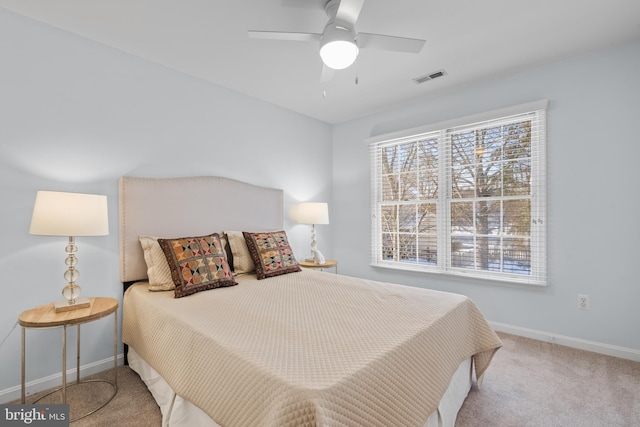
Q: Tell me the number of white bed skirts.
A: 1